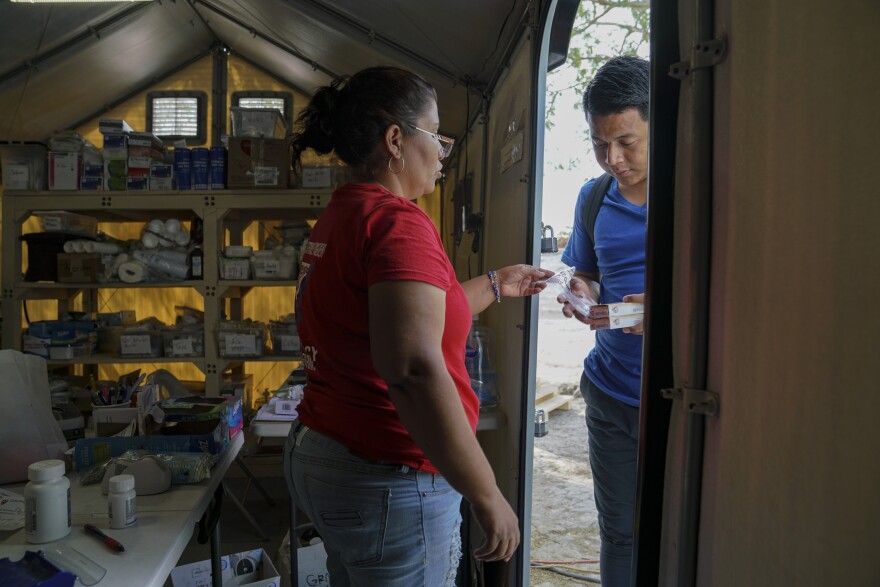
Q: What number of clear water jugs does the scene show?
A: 1